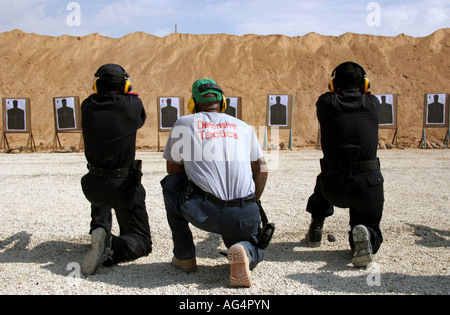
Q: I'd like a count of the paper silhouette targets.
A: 7